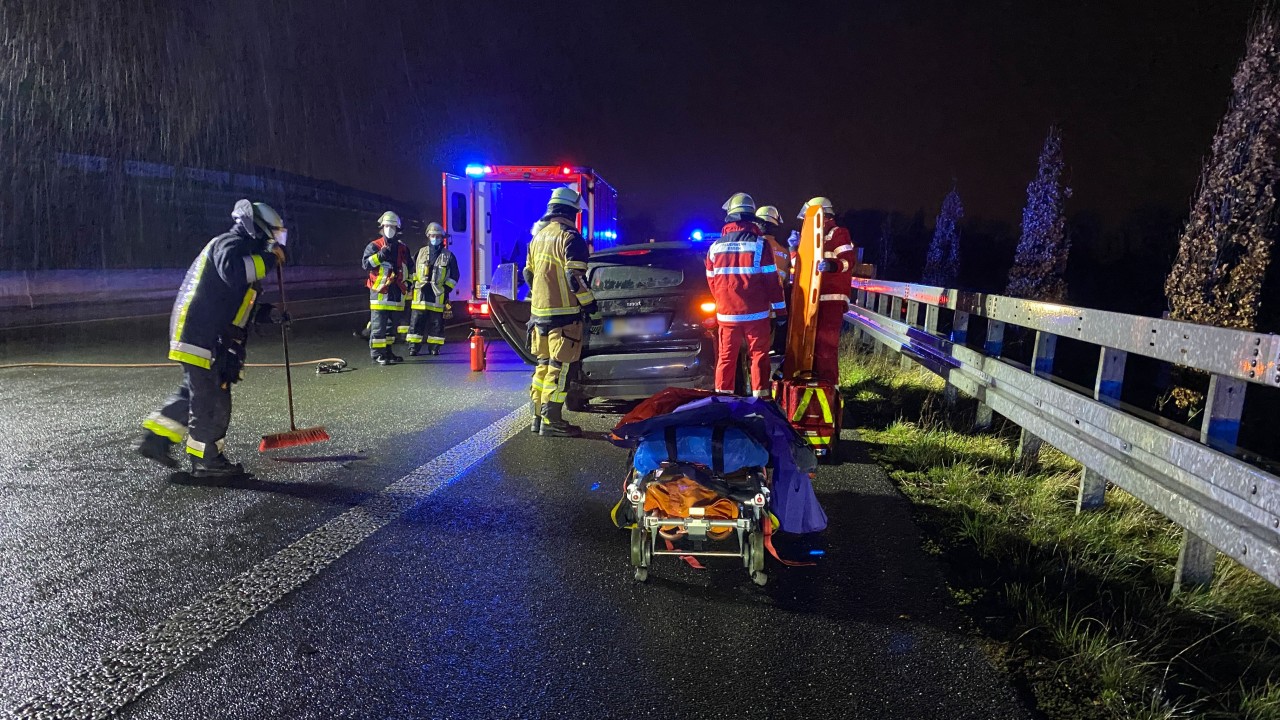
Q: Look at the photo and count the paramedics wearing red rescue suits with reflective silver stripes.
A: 2